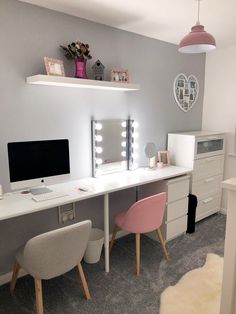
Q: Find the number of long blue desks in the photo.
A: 0